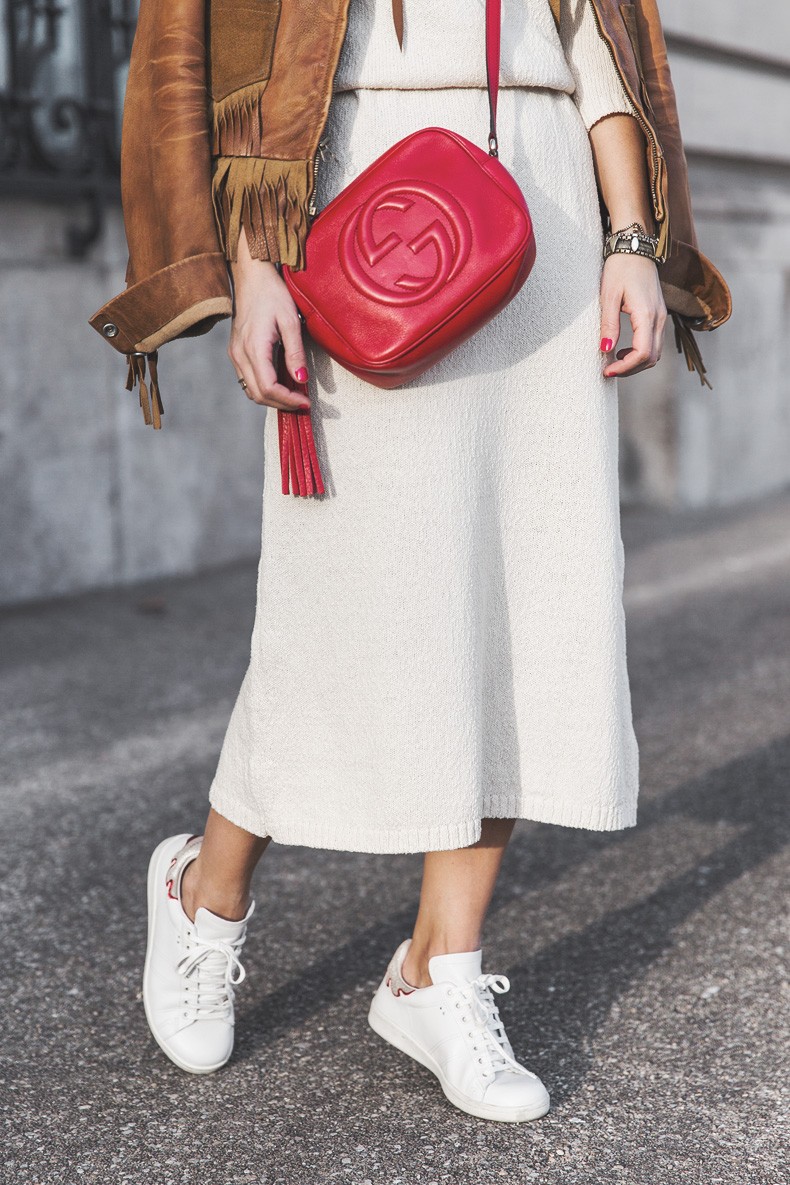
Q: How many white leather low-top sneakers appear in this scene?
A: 2